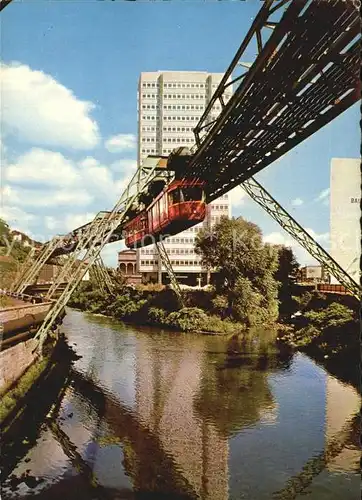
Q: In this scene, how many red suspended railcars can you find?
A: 1